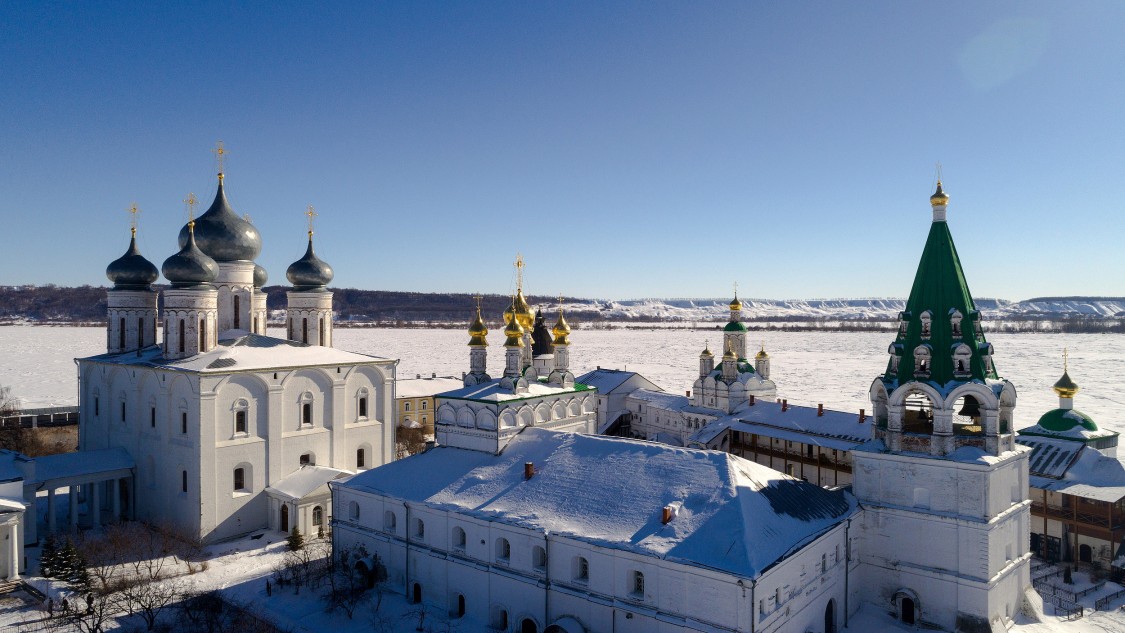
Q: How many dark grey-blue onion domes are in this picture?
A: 5